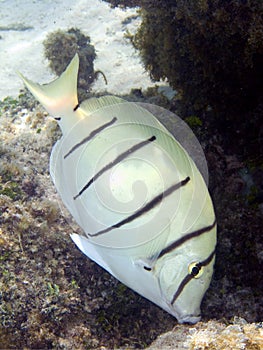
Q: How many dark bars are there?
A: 5